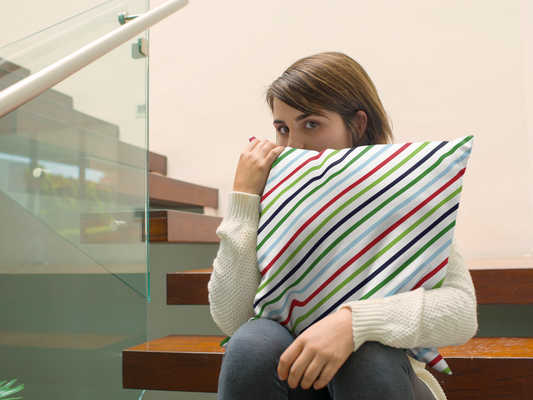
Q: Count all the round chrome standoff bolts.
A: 2